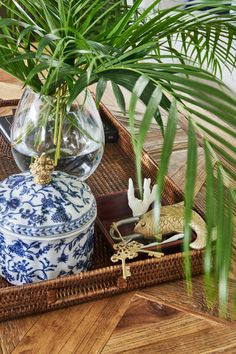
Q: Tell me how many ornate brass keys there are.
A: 2